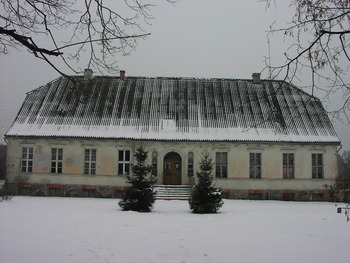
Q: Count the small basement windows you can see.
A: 8